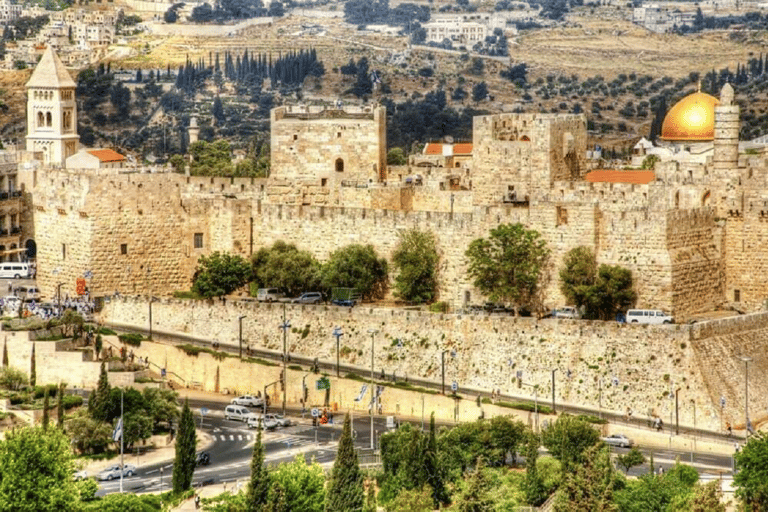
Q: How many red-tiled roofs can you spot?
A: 3